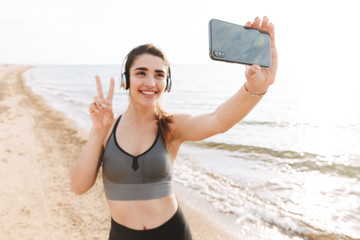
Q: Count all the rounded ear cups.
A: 2